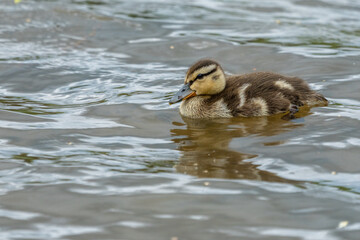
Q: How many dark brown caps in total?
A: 1